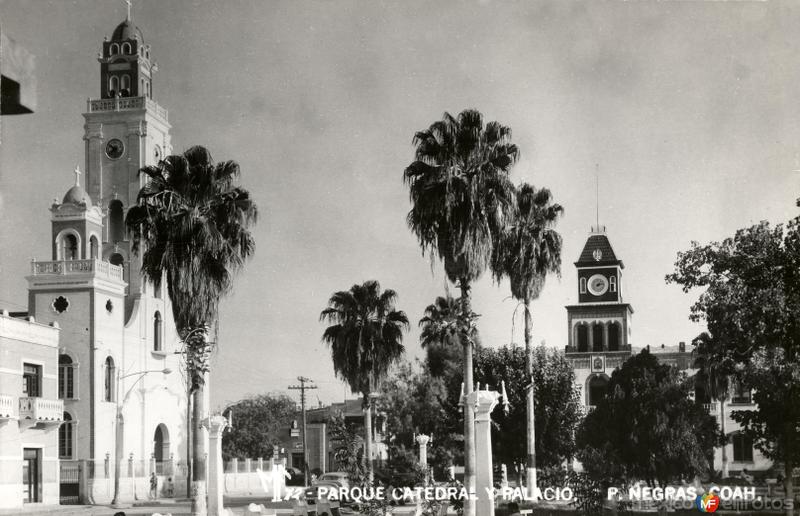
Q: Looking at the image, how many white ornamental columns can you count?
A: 3